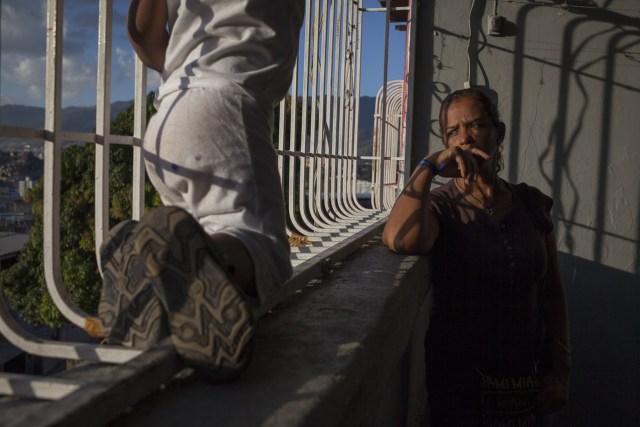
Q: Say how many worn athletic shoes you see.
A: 2